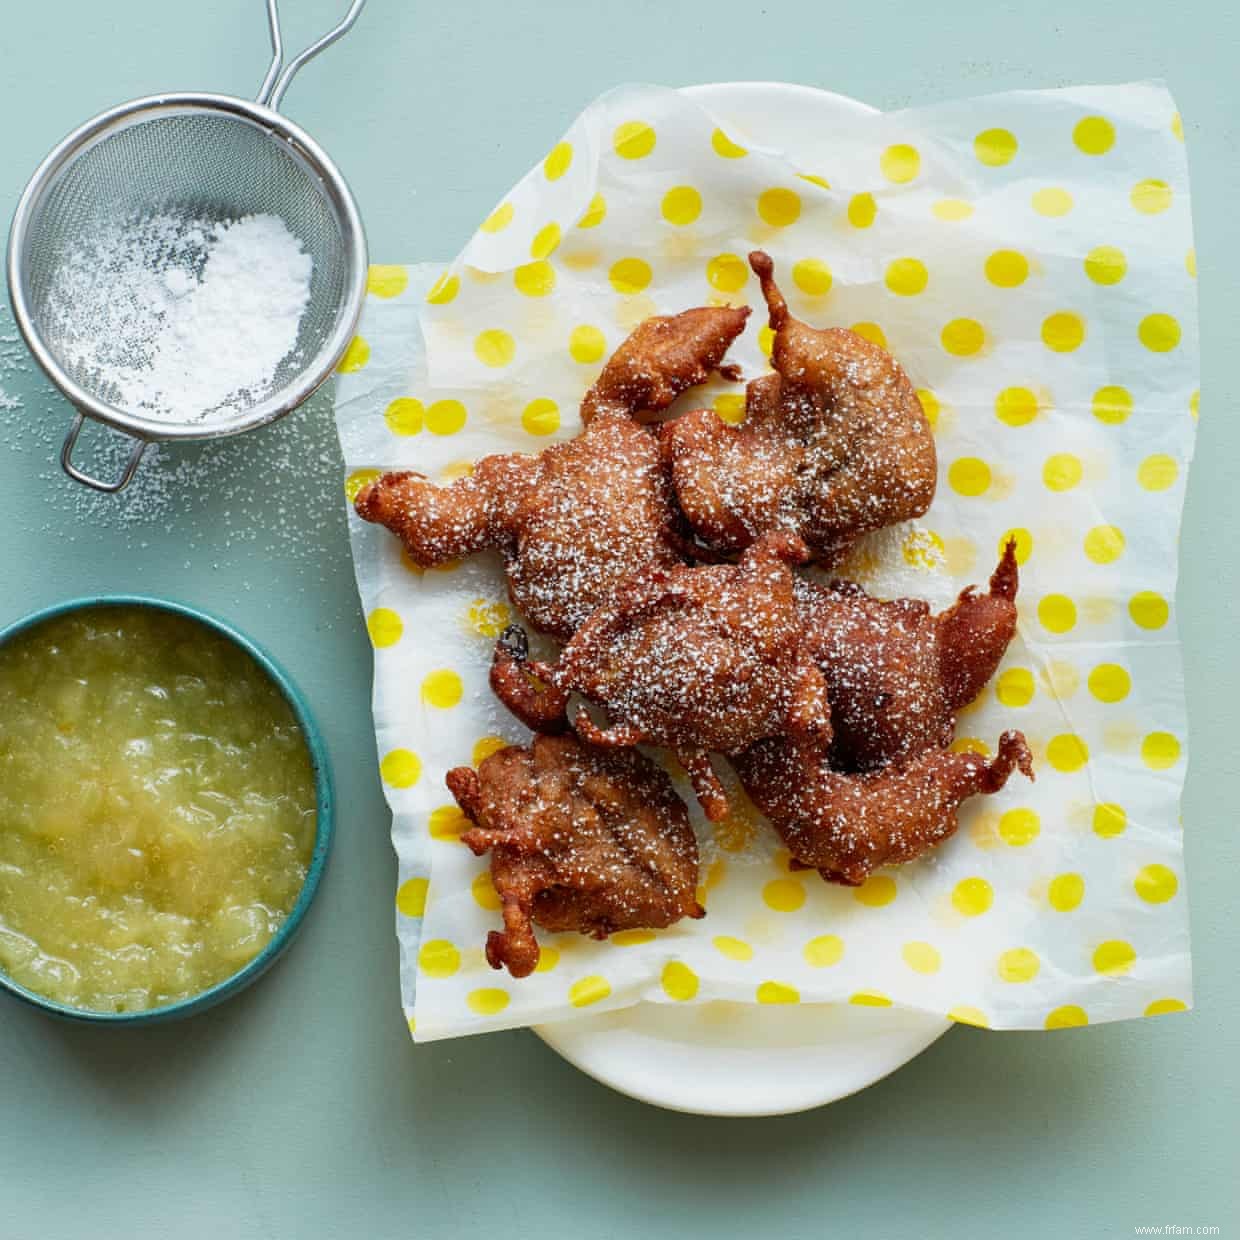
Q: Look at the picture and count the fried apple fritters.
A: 5